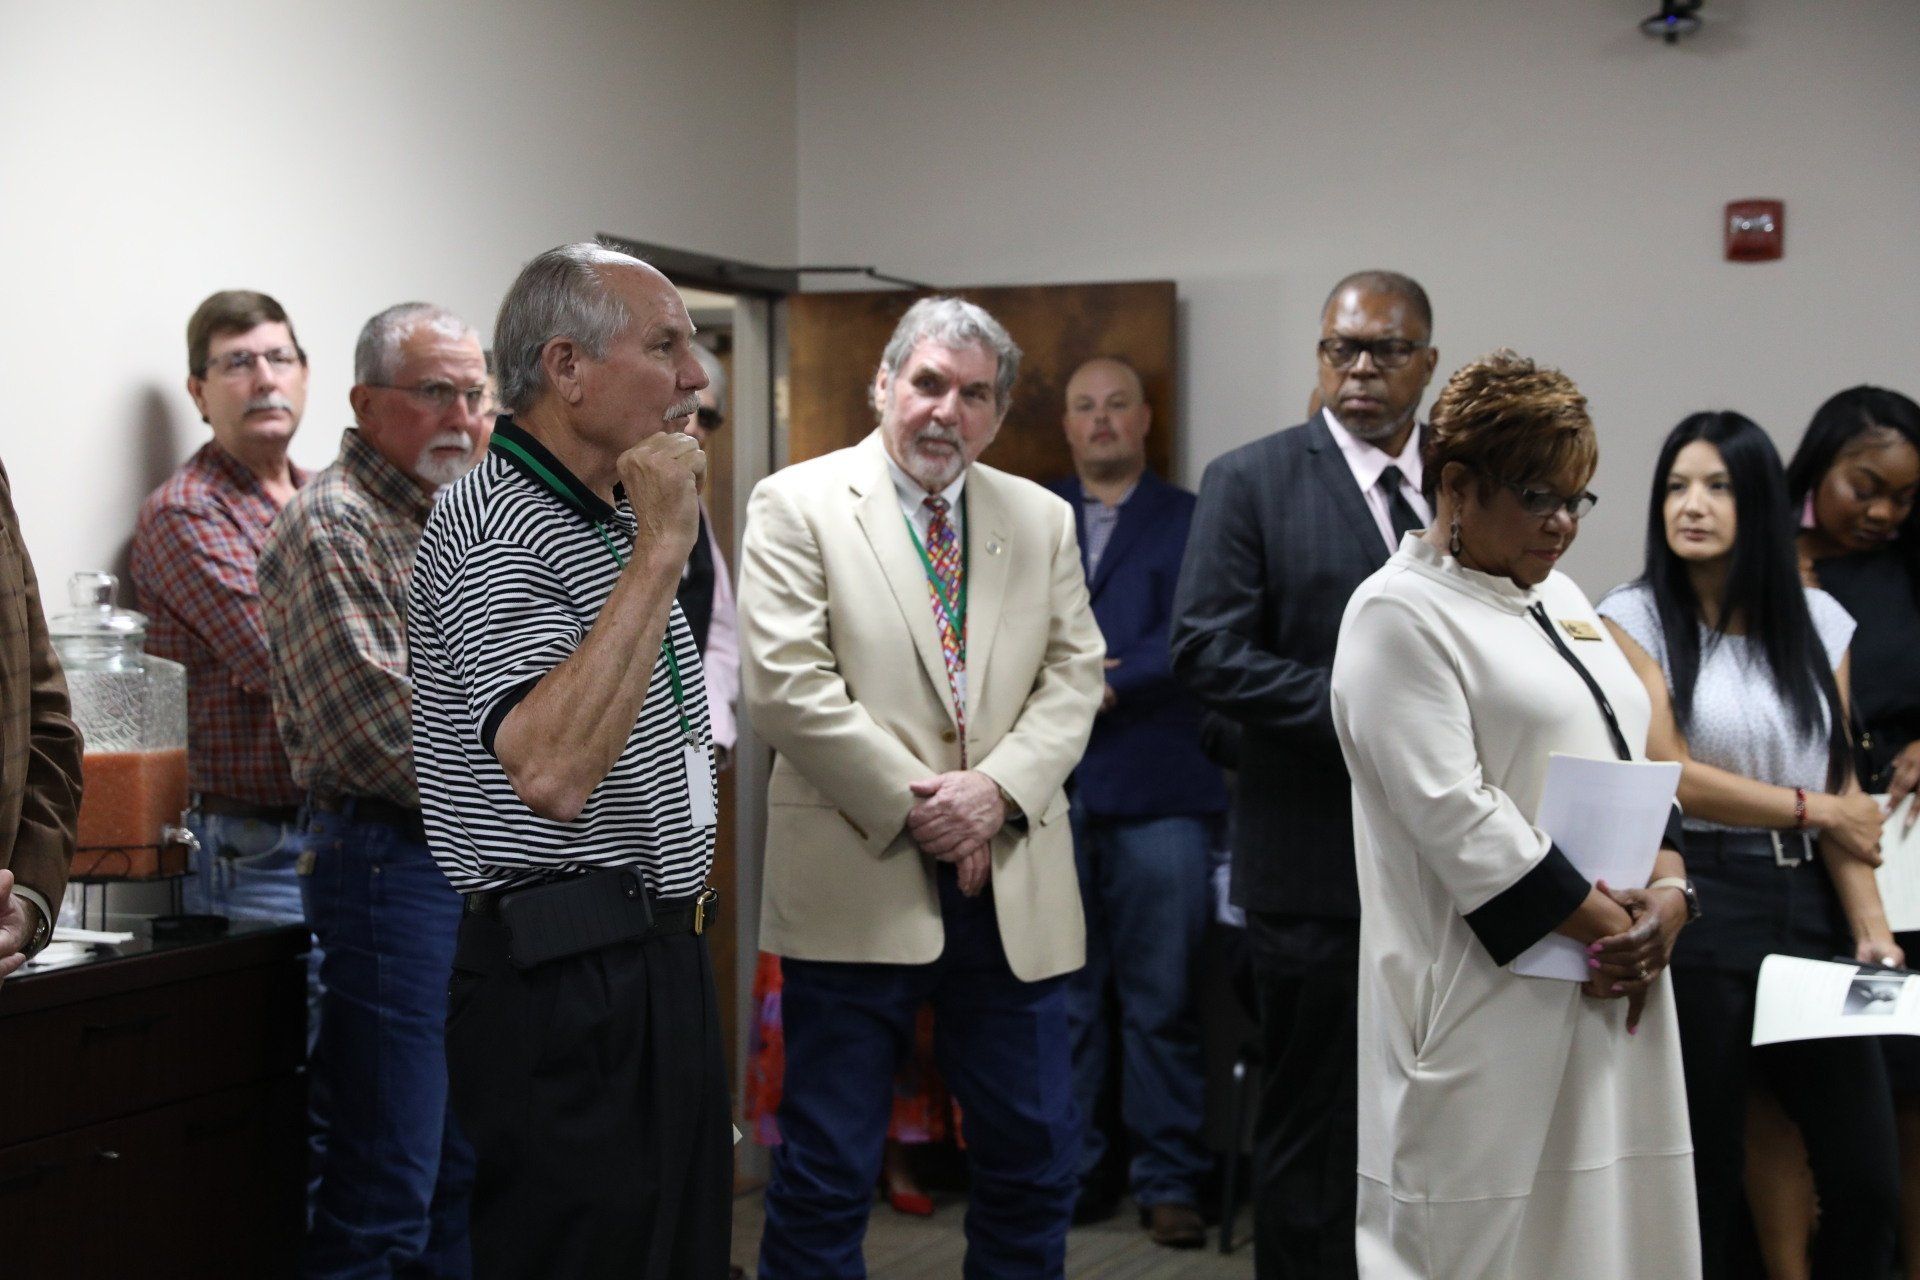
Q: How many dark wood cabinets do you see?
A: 1